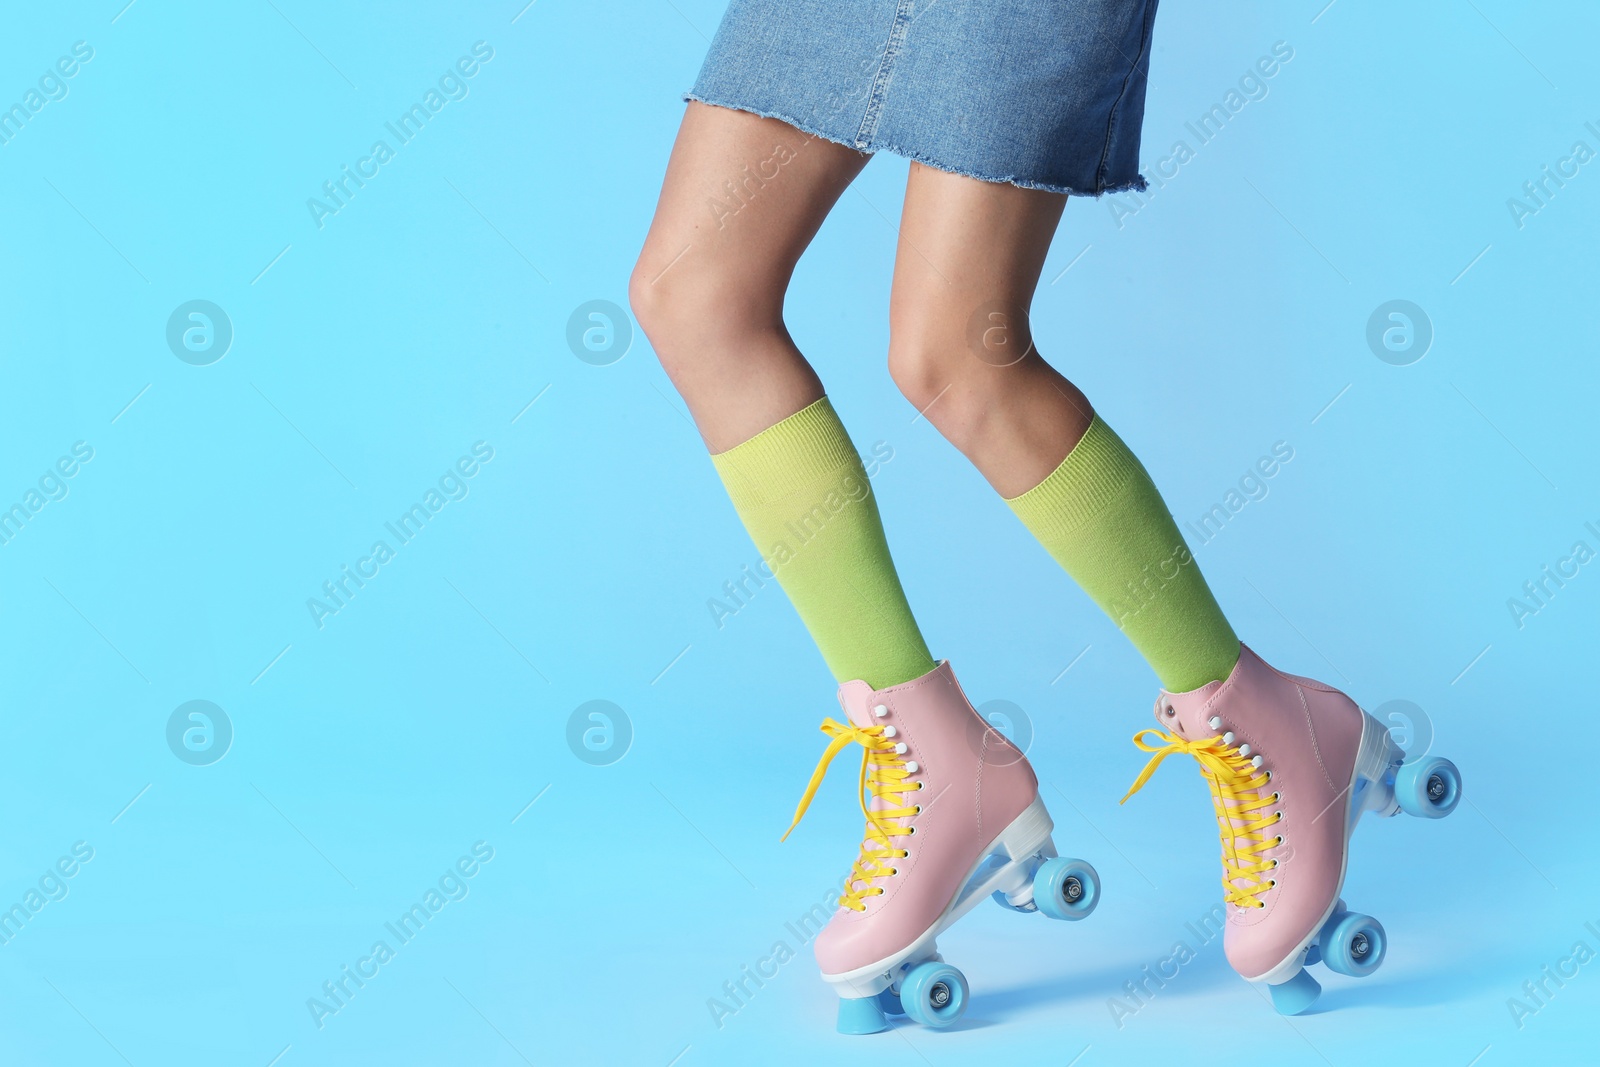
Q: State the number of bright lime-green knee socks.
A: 2